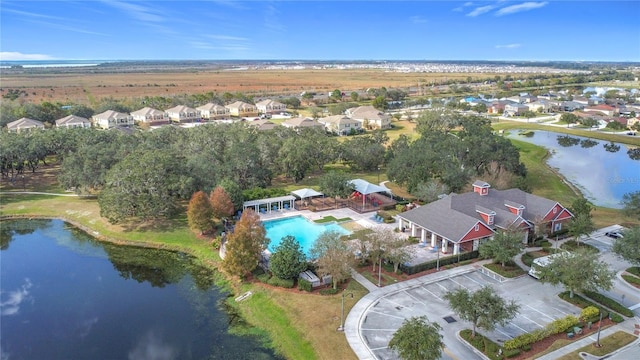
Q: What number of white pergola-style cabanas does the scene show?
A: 1